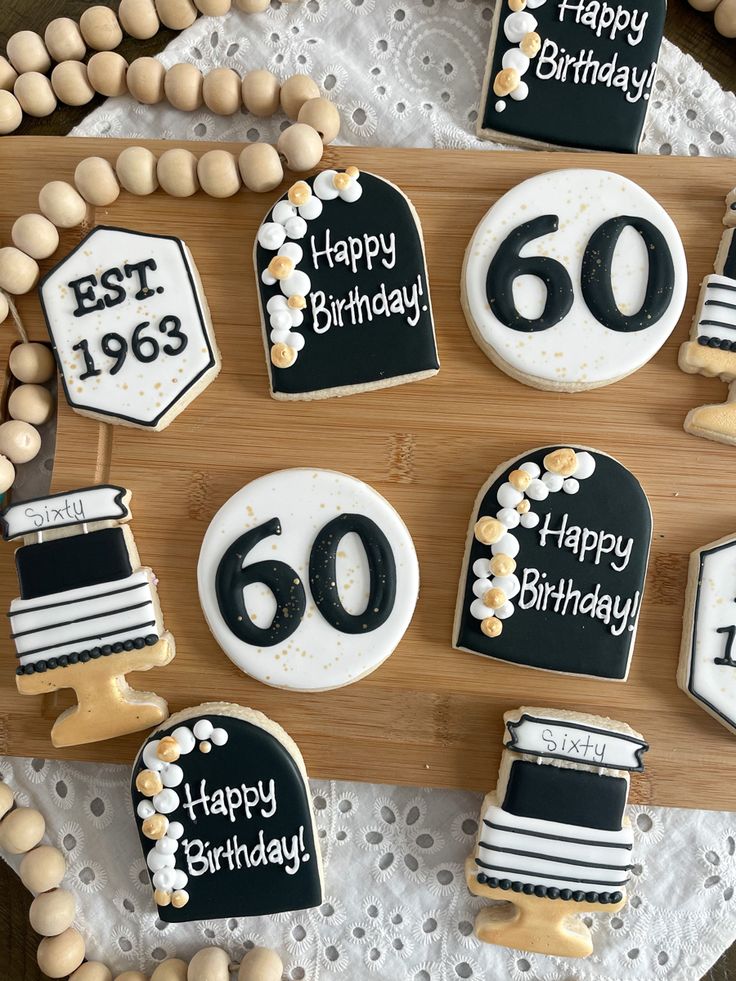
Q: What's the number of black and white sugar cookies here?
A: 11